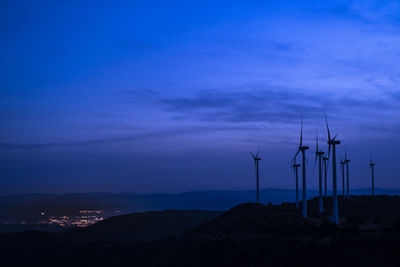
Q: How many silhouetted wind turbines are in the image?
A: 9